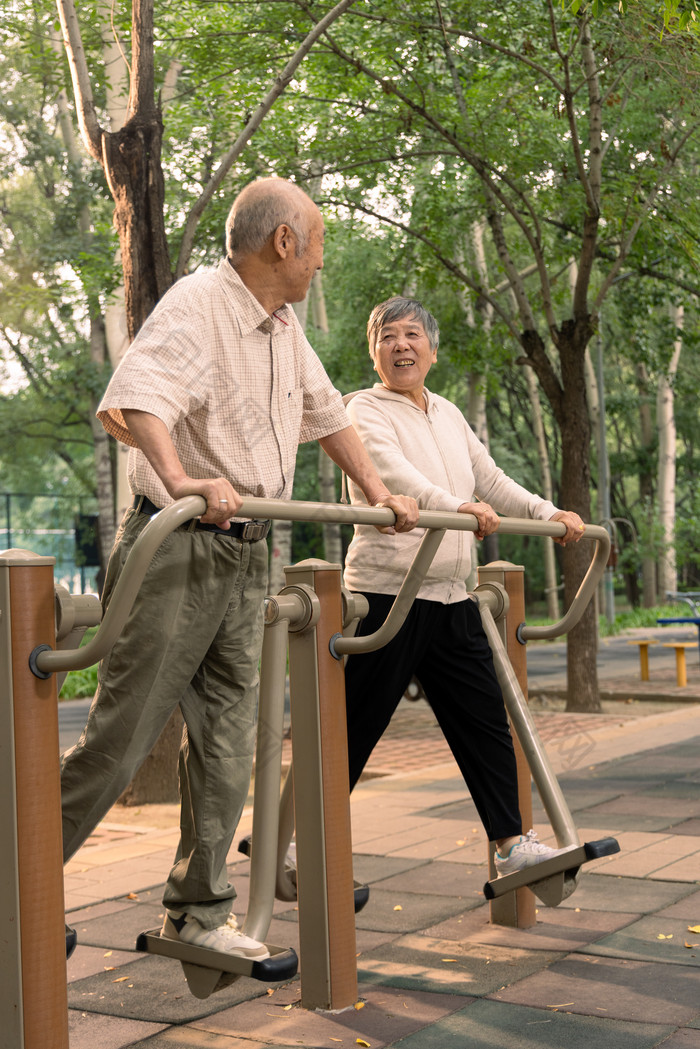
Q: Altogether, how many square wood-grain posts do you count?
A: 3